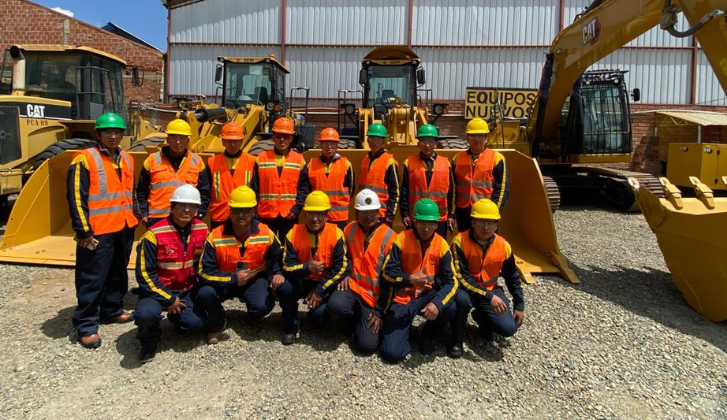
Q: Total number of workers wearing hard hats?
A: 14